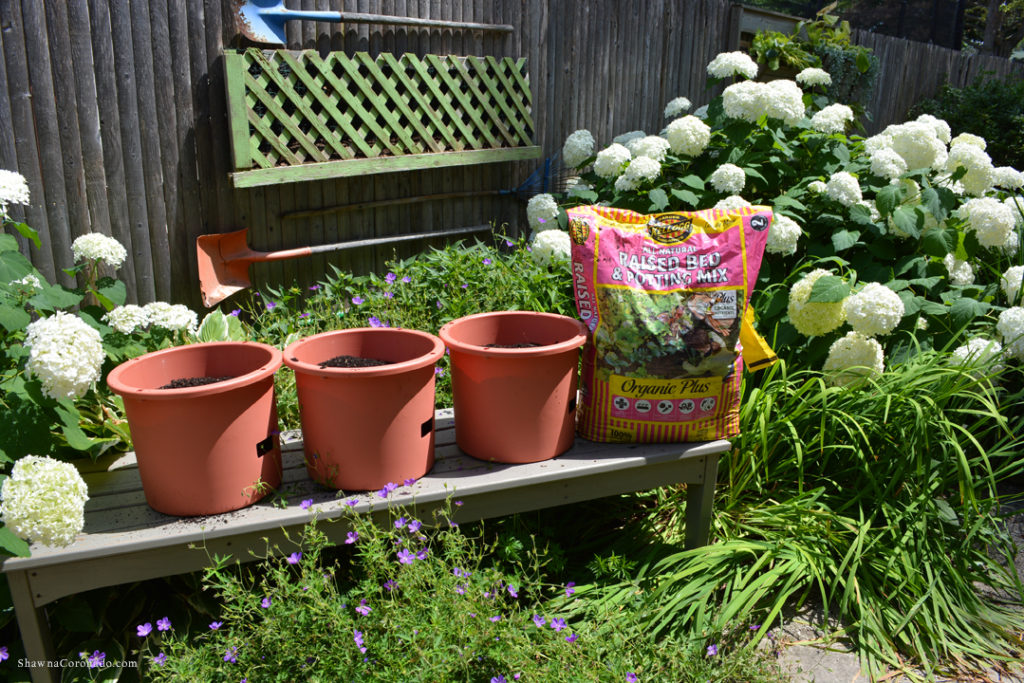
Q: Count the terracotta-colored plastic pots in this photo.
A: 3